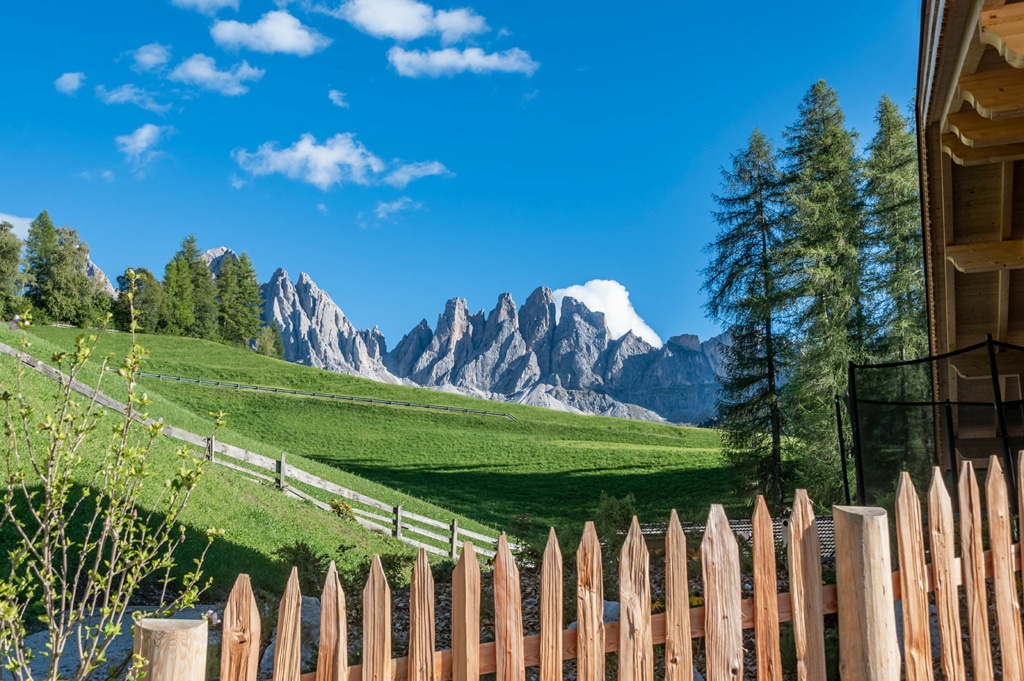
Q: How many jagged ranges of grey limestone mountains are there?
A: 1